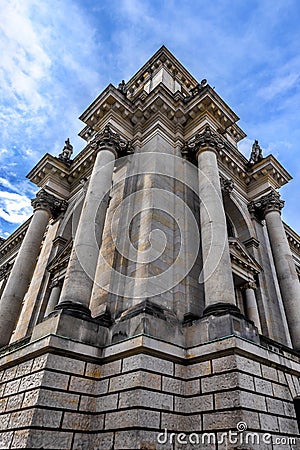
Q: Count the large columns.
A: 4